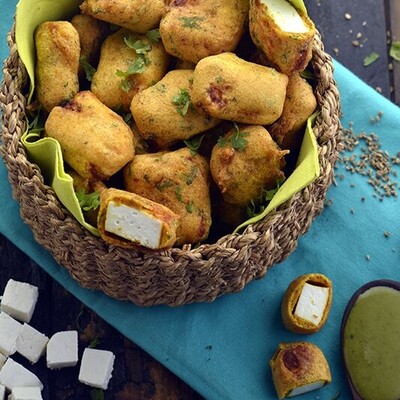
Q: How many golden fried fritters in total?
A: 15